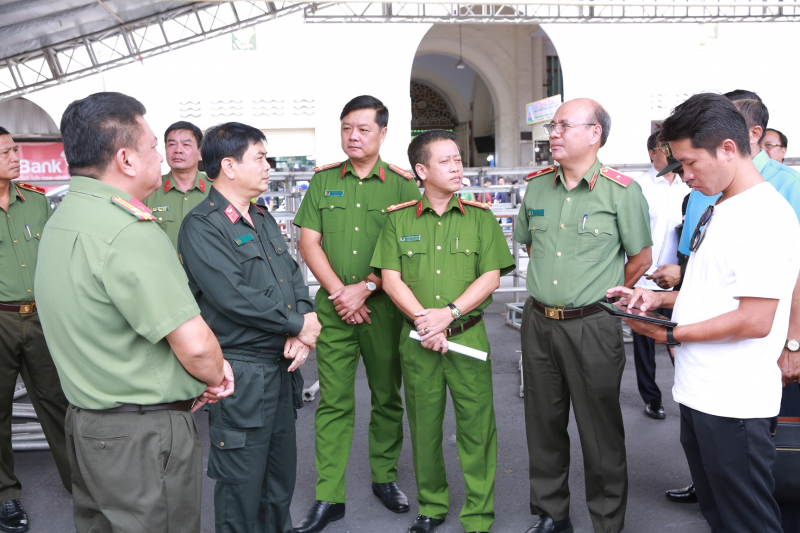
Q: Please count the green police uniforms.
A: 7